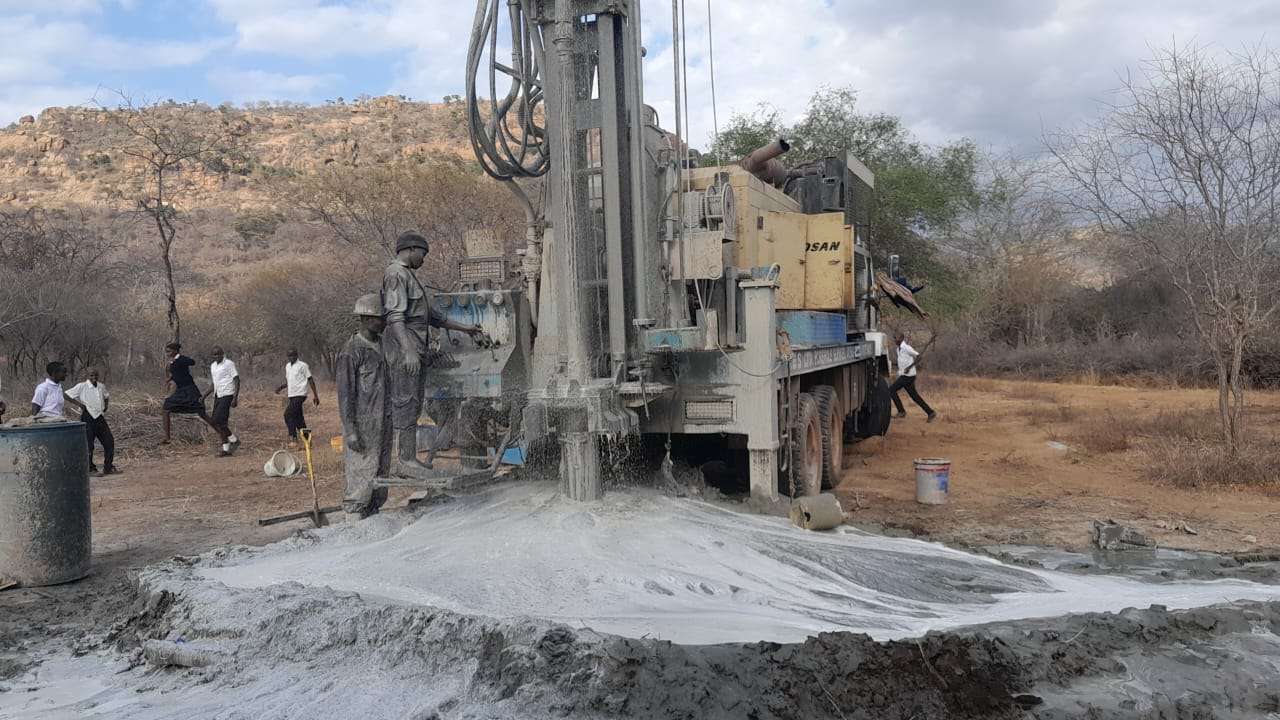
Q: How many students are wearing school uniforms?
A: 6